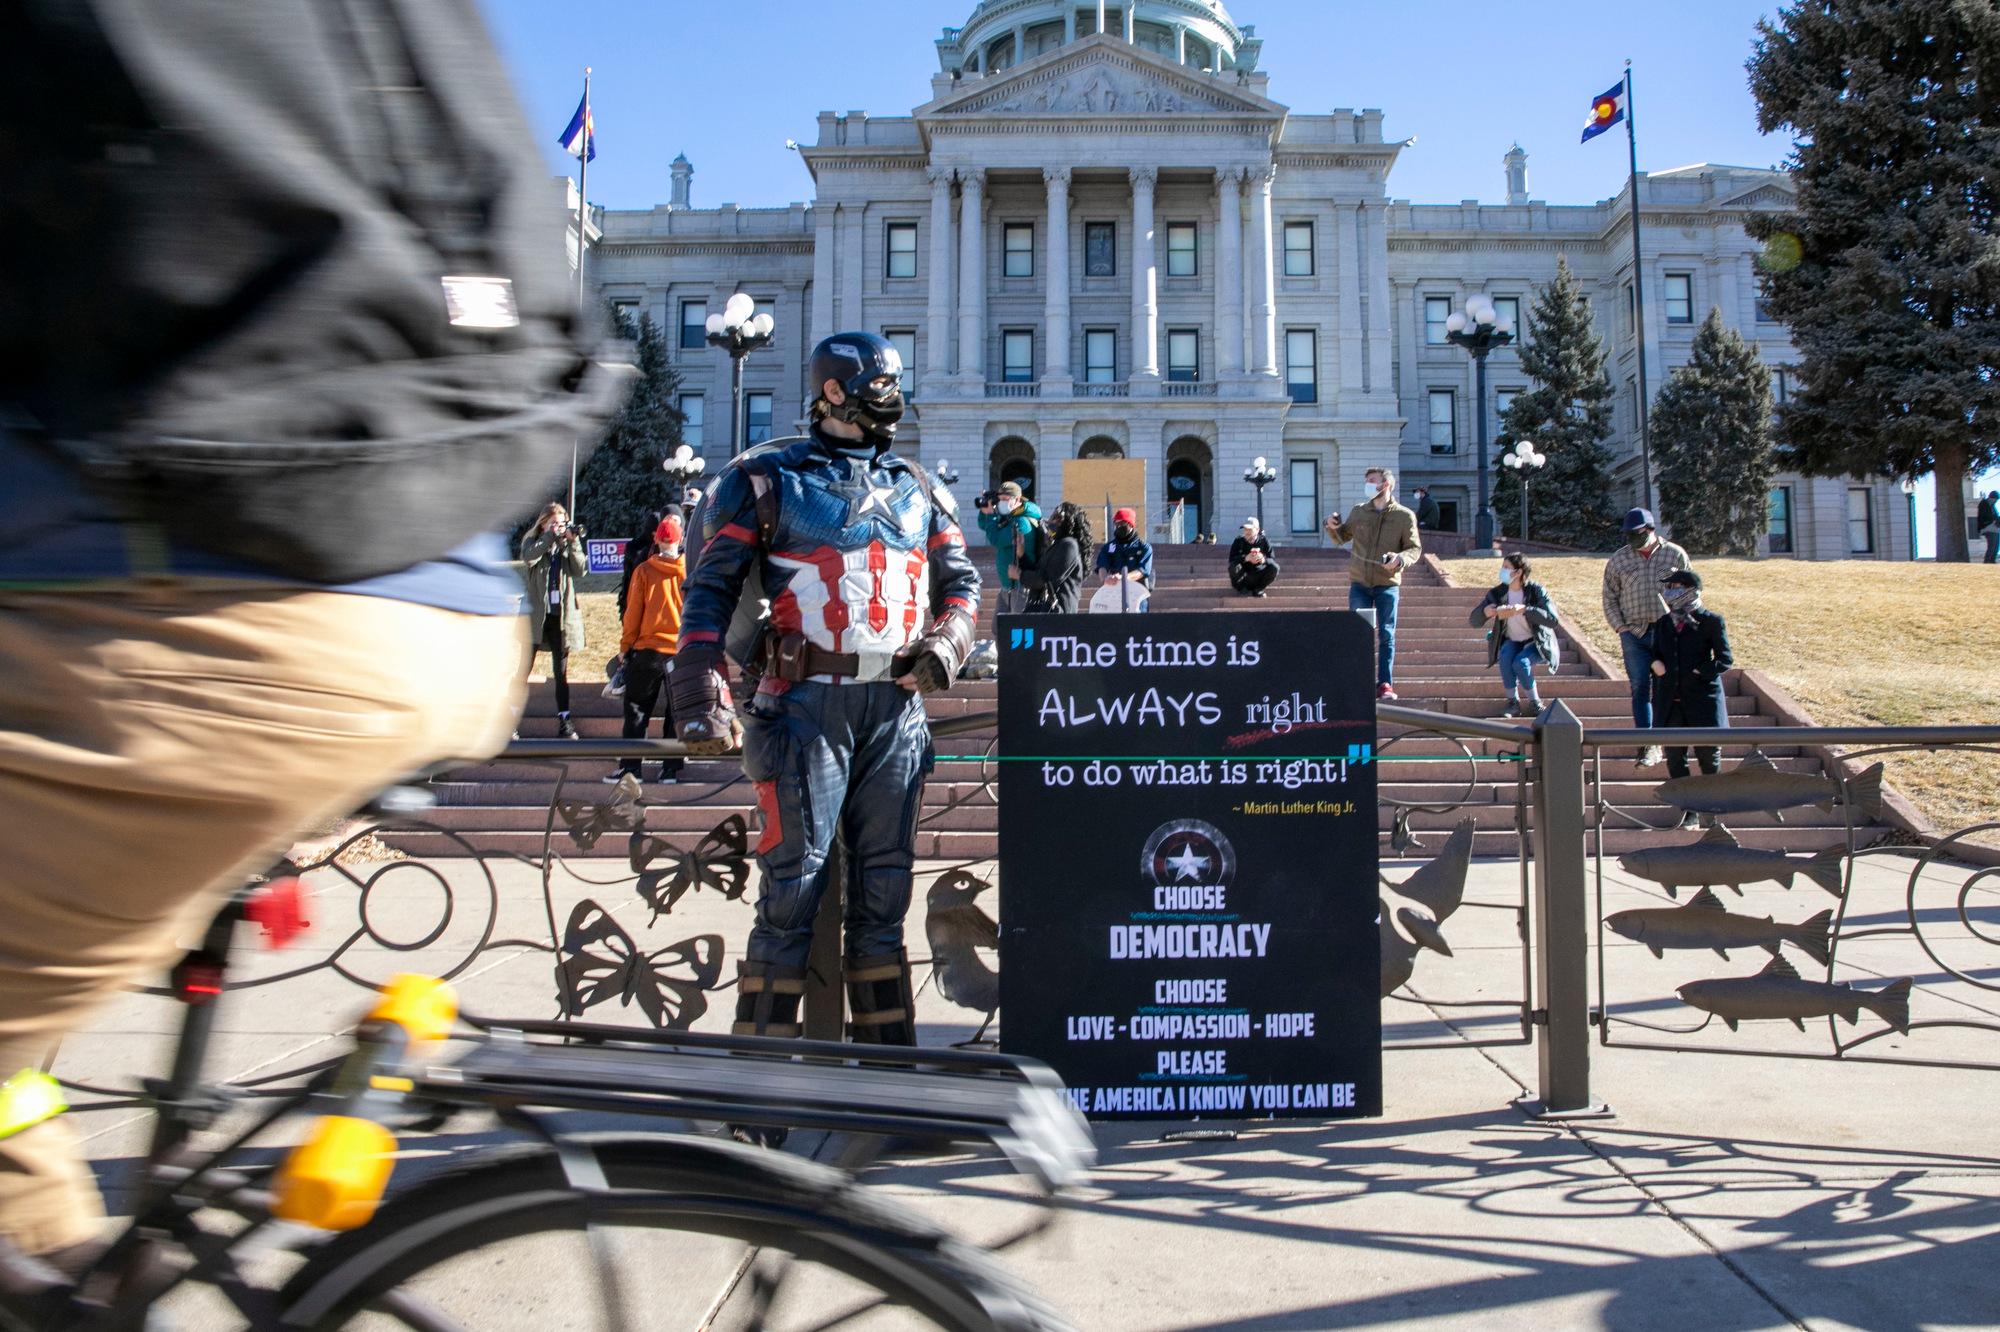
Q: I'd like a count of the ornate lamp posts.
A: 6